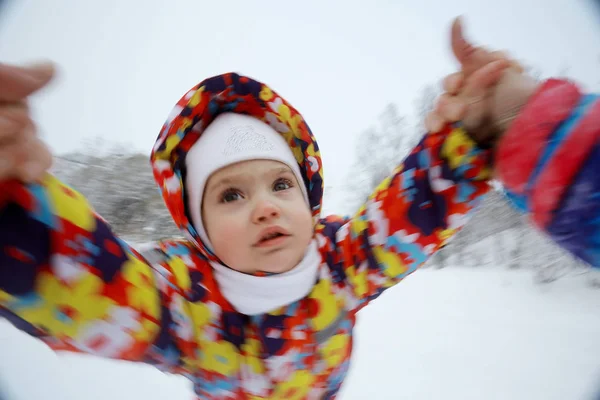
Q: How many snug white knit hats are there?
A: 1